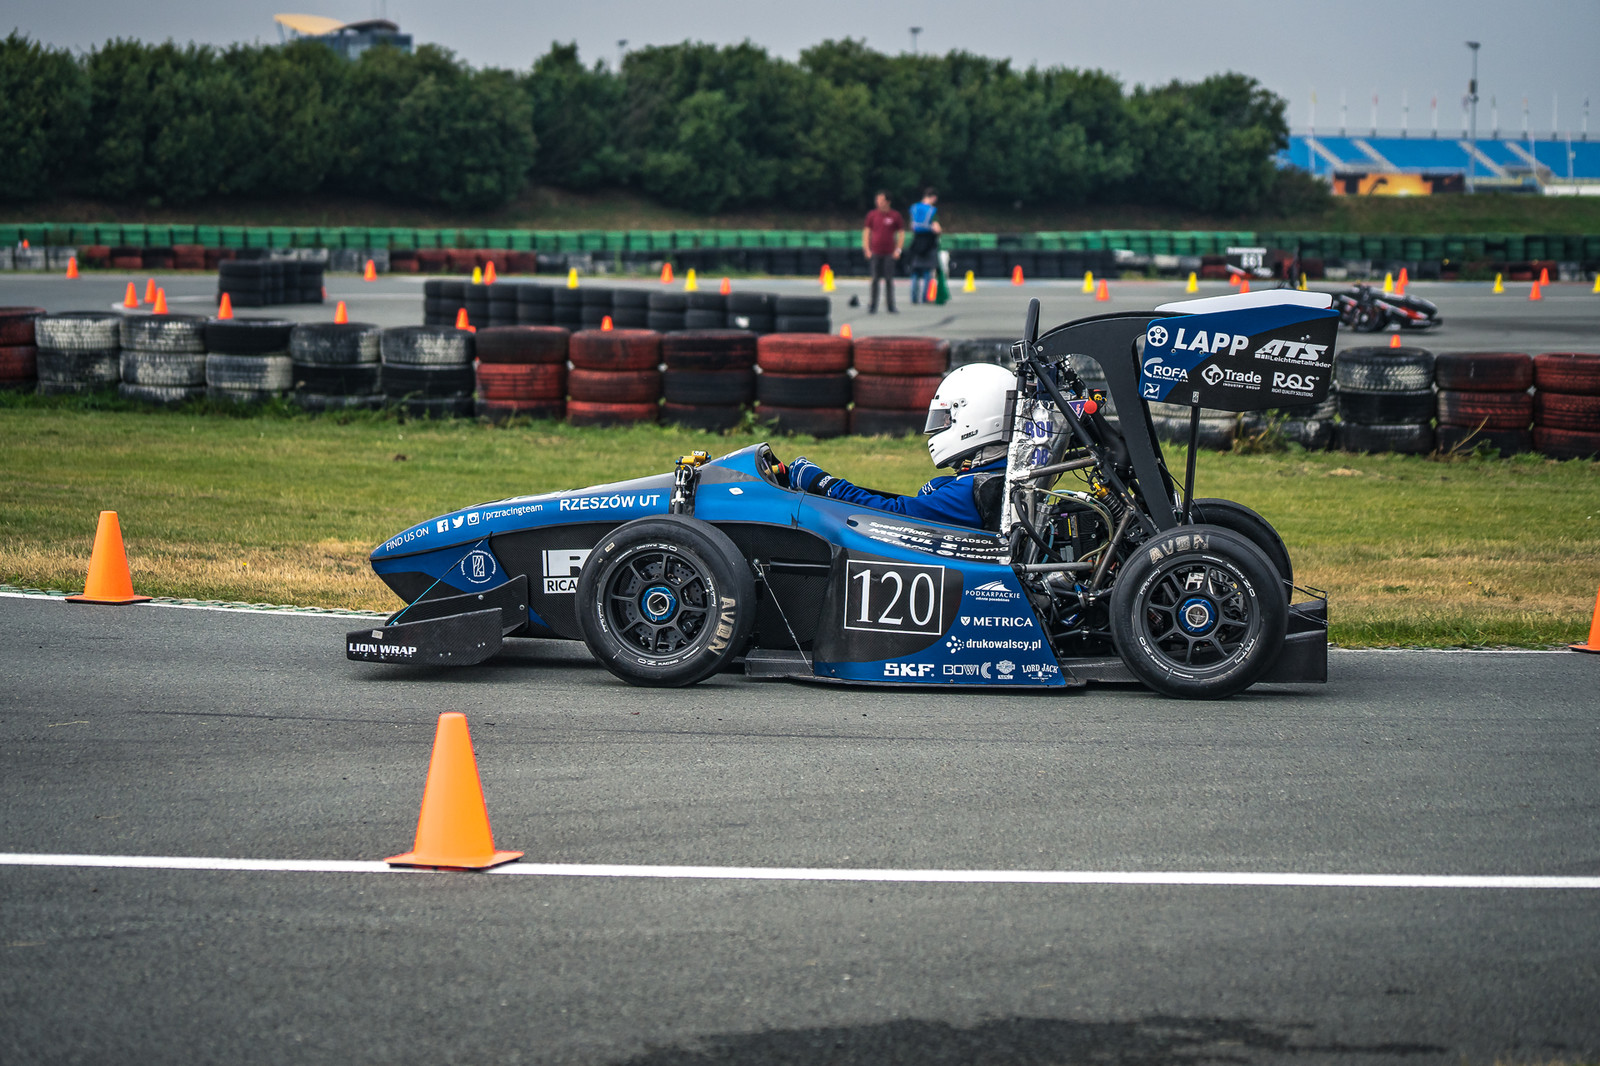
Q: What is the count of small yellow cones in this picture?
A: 11